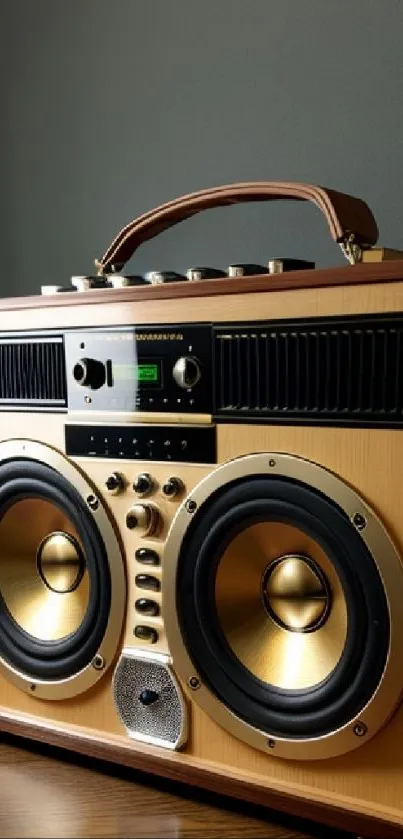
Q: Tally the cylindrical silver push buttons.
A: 7